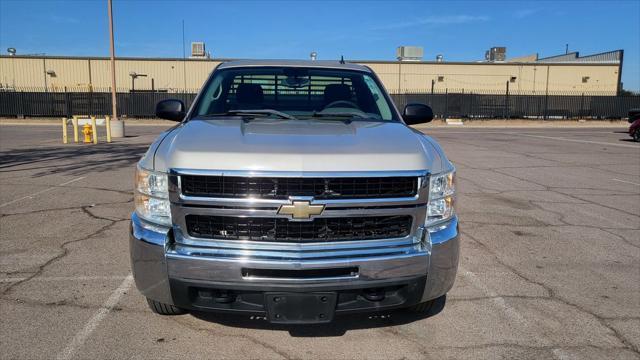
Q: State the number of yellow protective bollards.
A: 4